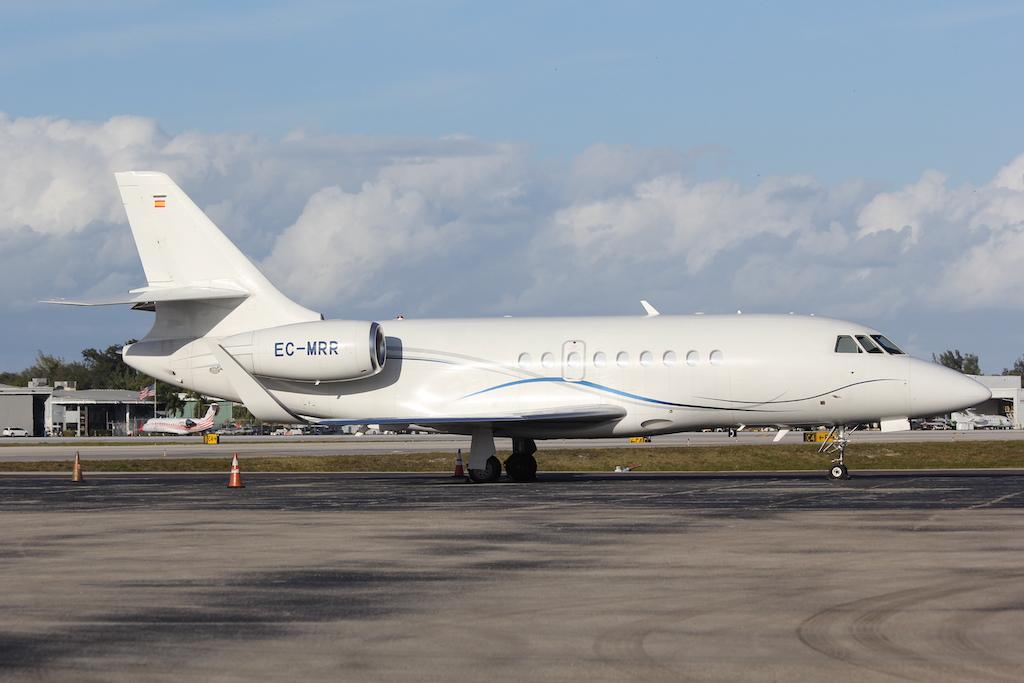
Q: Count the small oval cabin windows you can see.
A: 9